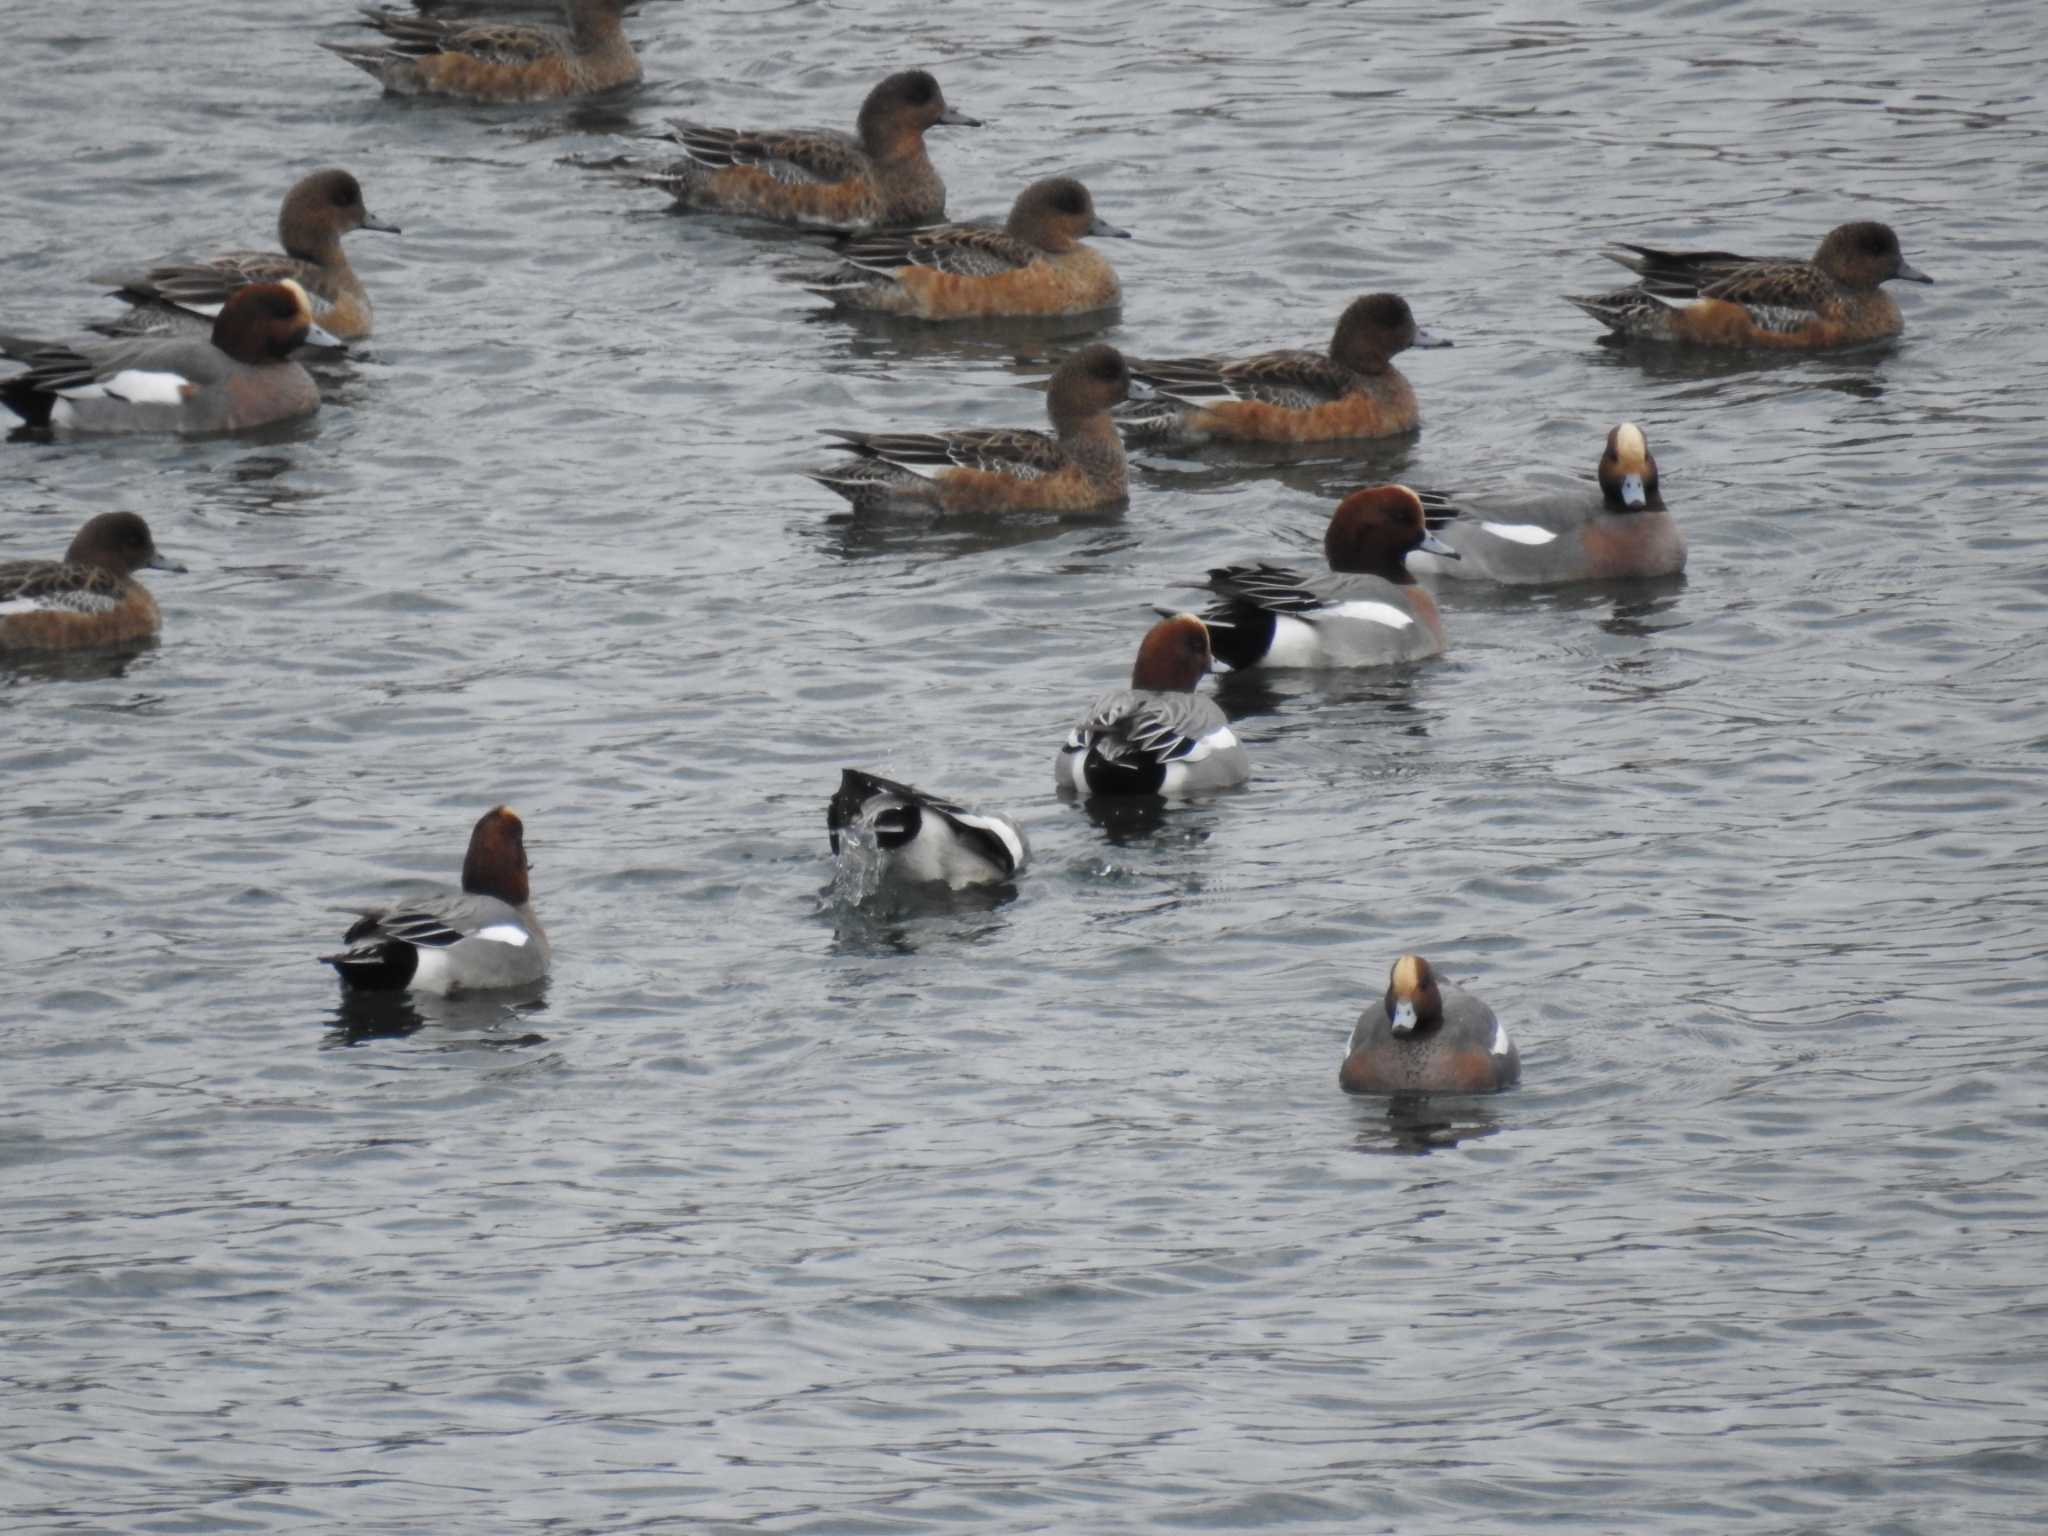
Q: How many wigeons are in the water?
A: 15